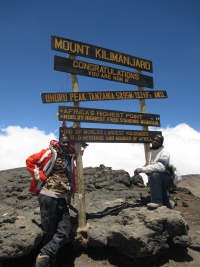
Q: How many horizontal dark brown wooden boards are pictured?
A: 5